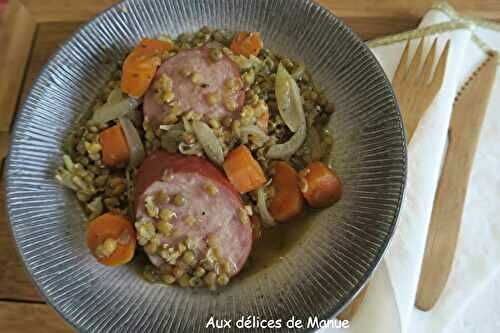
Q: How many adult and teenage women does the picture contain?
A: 0